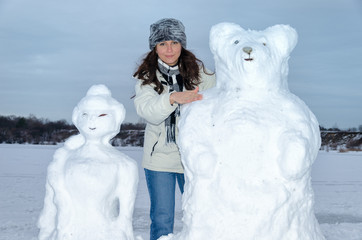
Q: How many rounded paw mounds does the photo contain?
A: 2